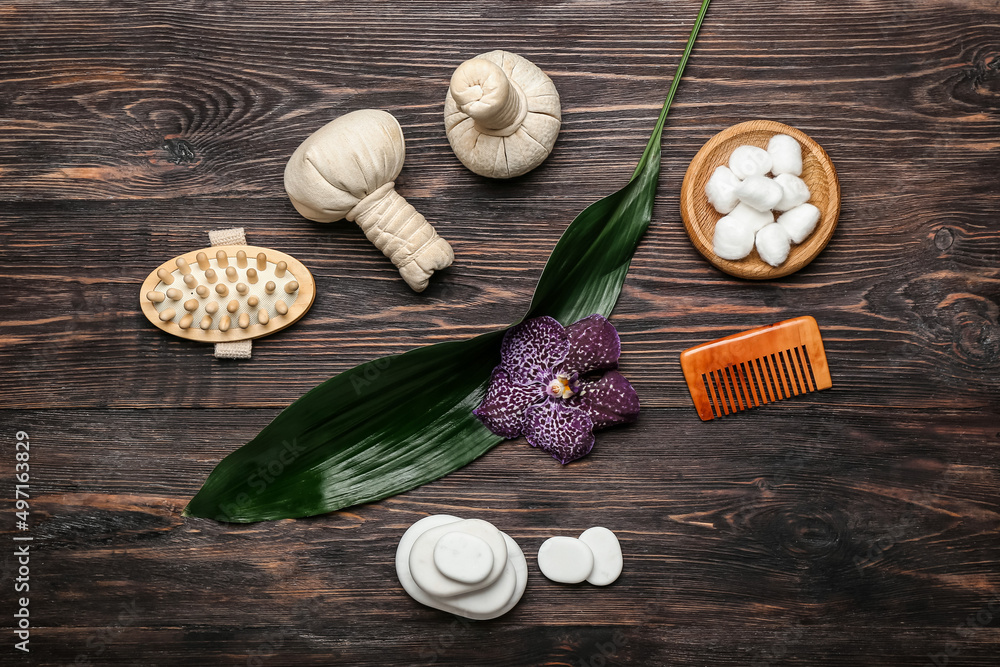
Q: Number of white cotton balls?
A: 9